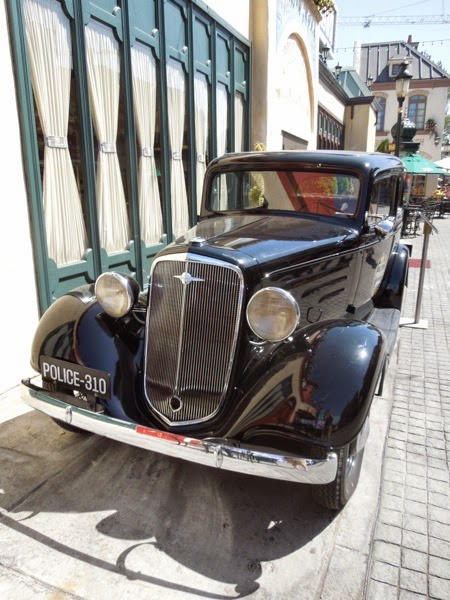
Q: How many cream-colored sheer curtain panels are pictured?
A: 7